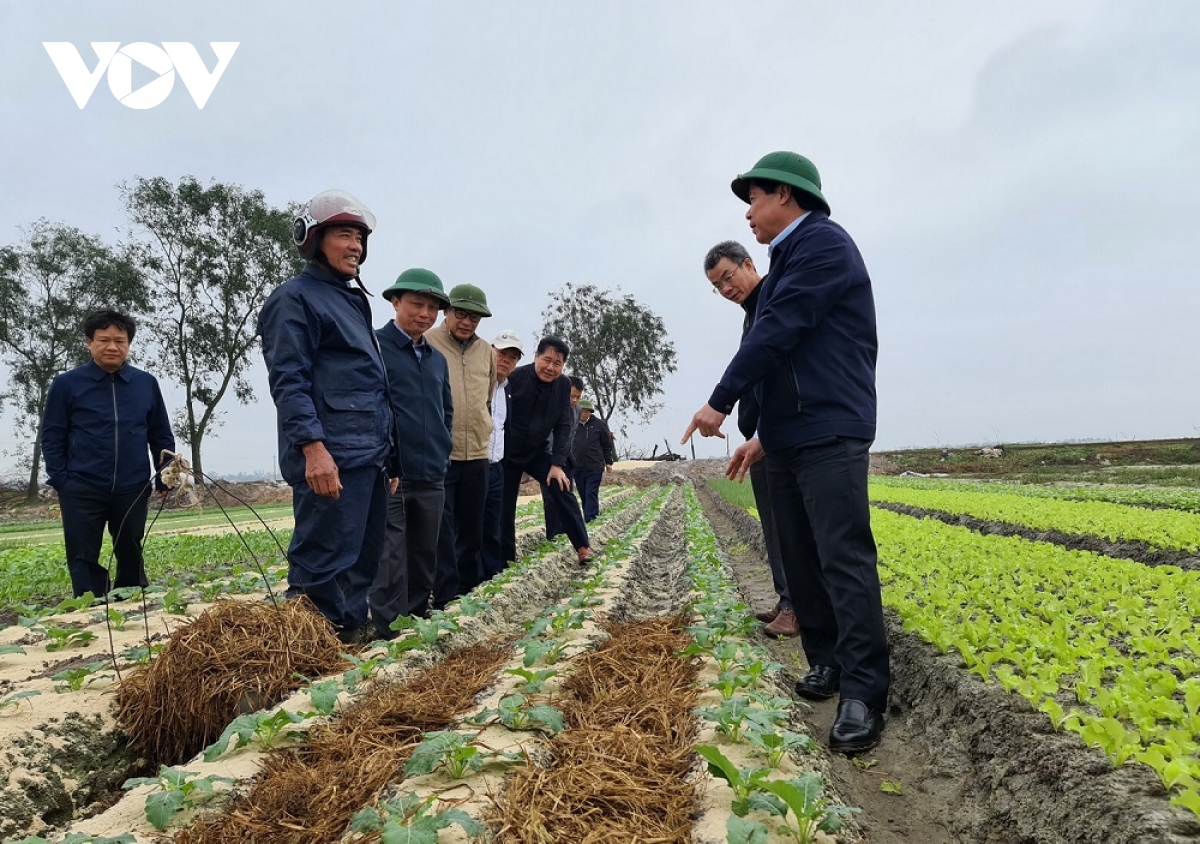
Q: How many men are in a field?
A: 10